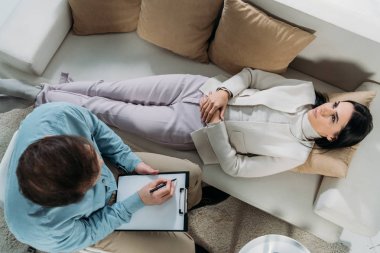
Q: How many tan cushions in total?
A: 4